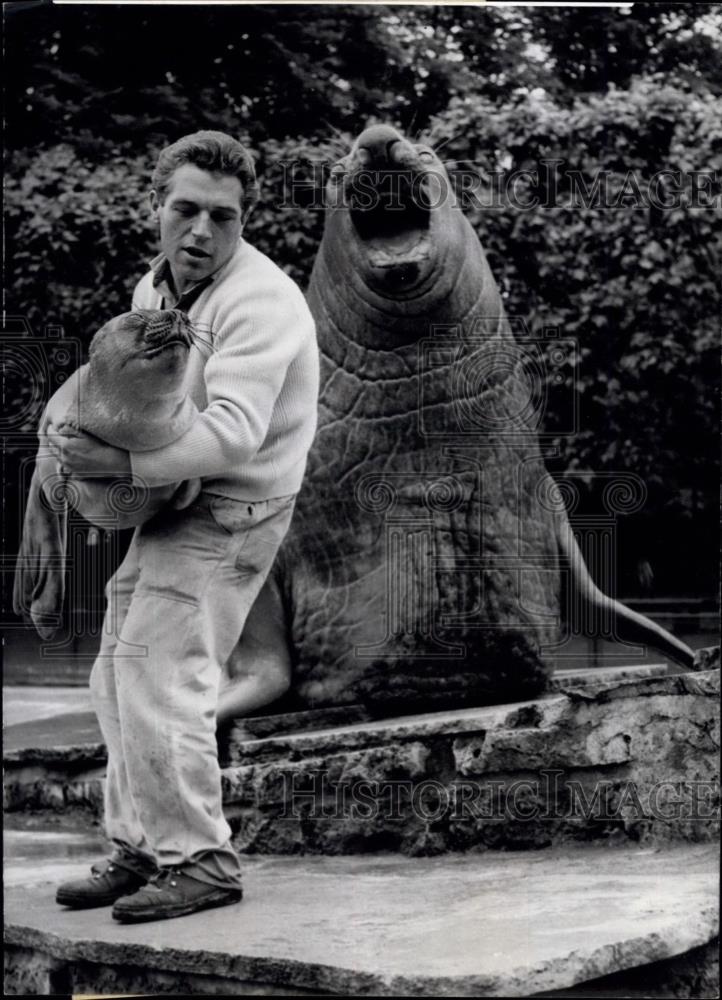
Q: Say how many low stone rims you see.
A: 2